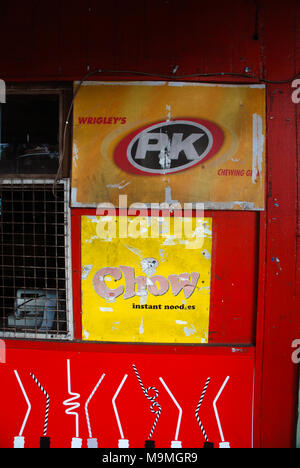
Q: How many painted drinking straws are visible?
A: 9